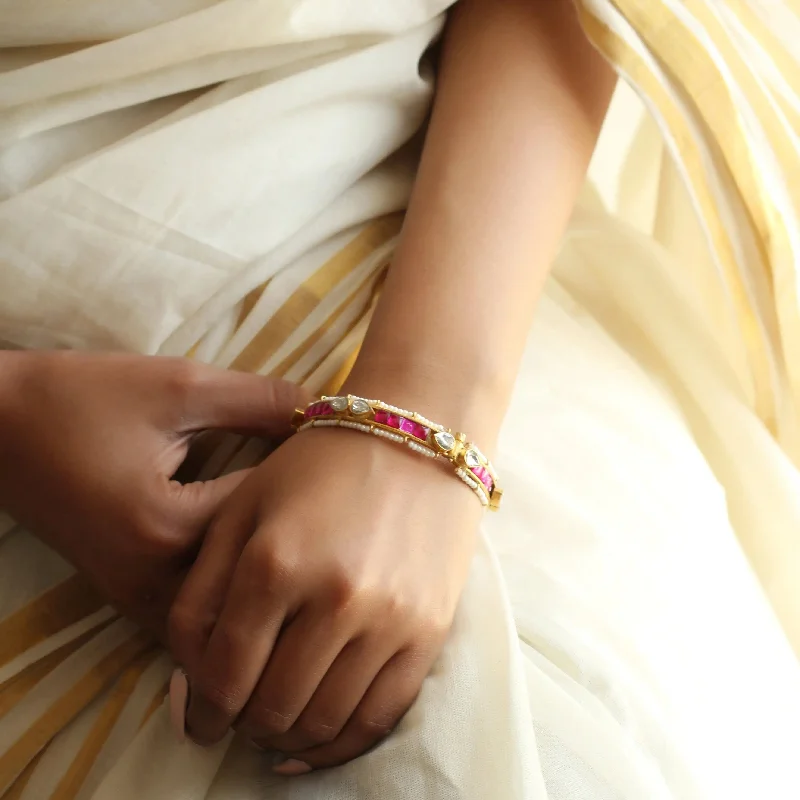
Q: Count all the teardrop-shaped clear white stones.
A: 4